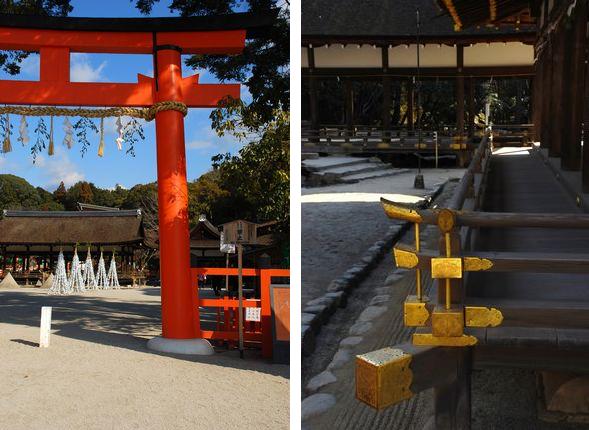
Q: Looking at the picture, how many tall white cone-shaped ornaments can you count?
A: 5